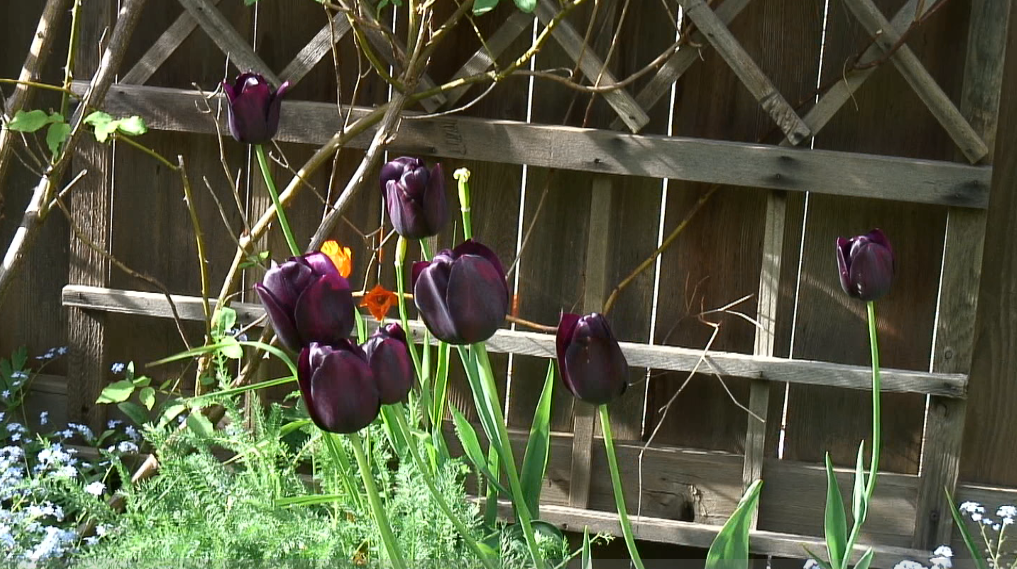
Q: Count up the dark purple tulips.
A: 8